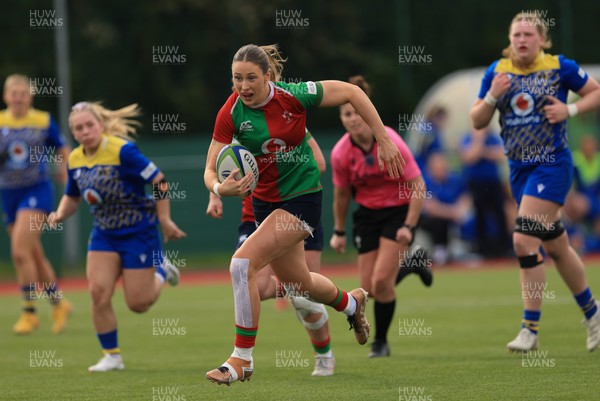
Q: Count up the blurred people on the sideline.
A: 4